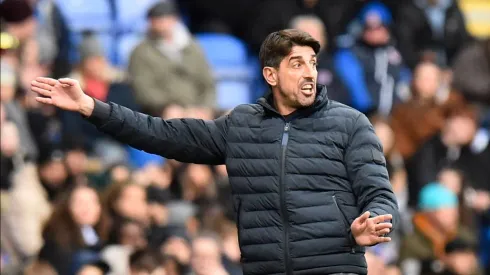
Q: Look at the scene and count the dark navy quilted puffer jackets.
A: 1